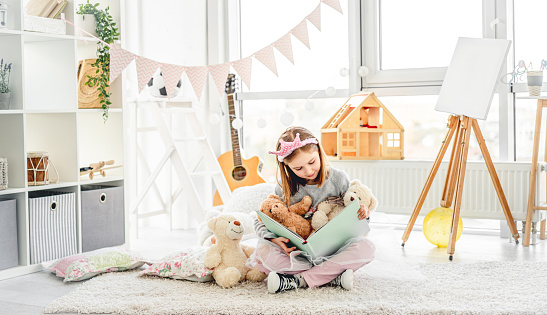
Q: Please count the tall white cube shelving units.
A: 1